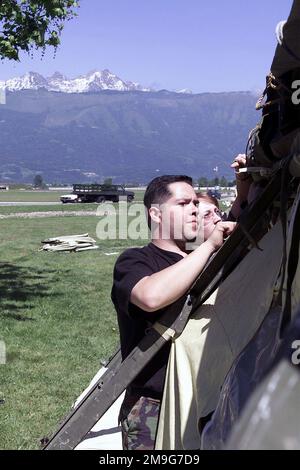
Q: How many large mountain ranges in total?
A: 1